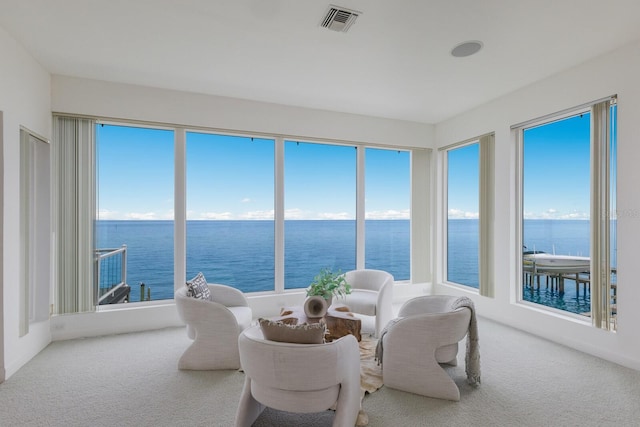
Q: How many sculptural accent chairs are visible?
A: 4